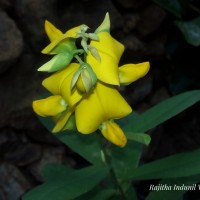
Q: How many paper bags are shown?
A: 0